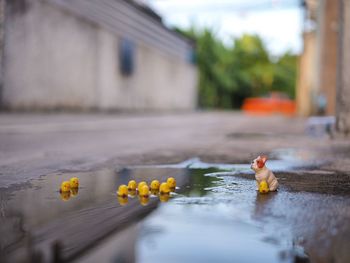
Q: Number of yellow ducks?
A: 10